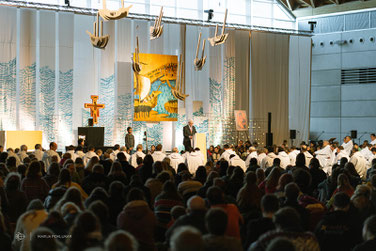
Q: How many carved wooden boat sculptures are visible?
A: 7